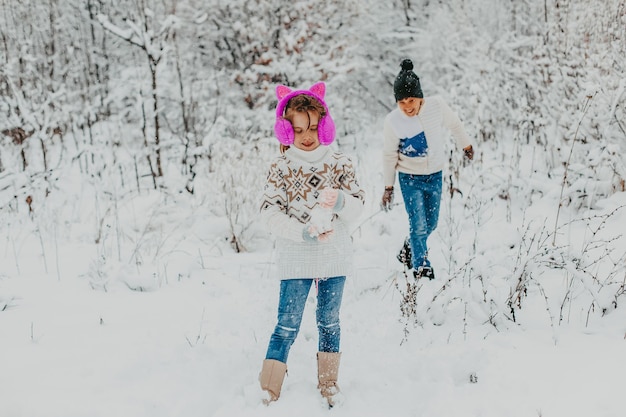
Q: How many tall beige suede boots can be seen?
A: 2